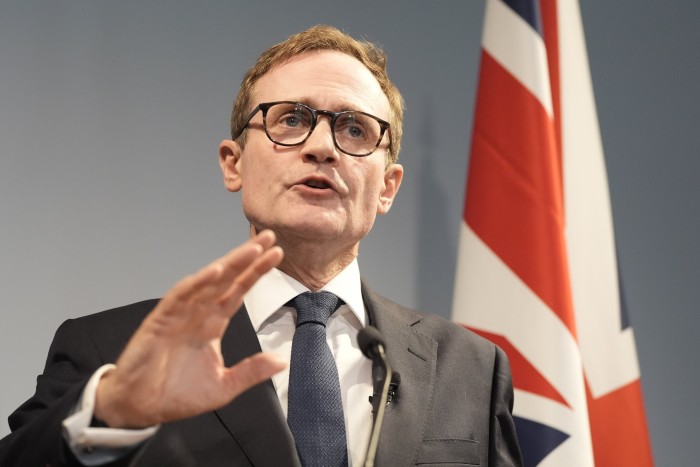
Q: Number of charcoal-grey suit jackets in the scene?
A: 1